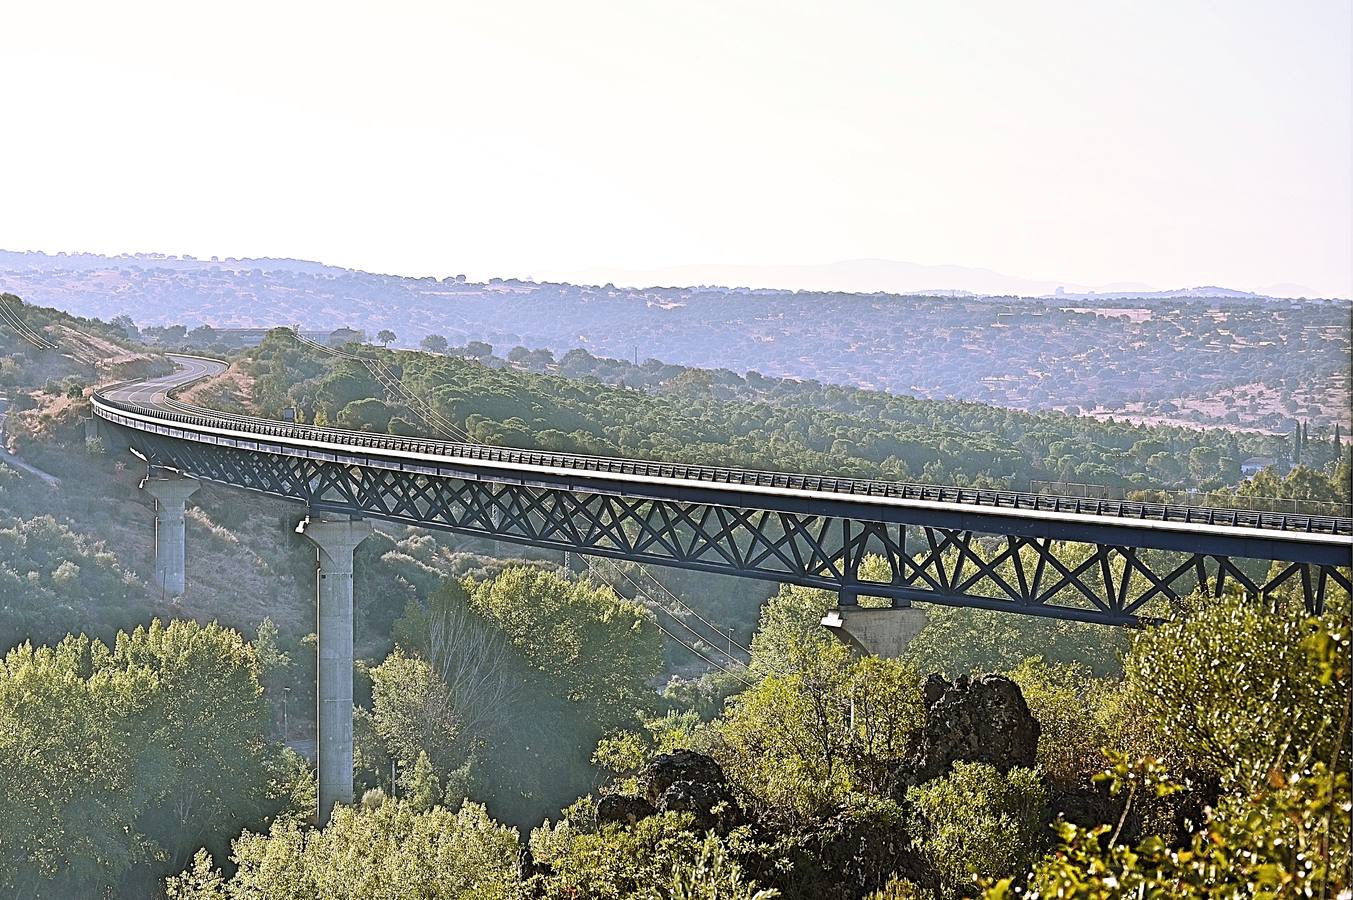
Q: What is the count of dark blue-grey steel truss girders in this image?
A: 1